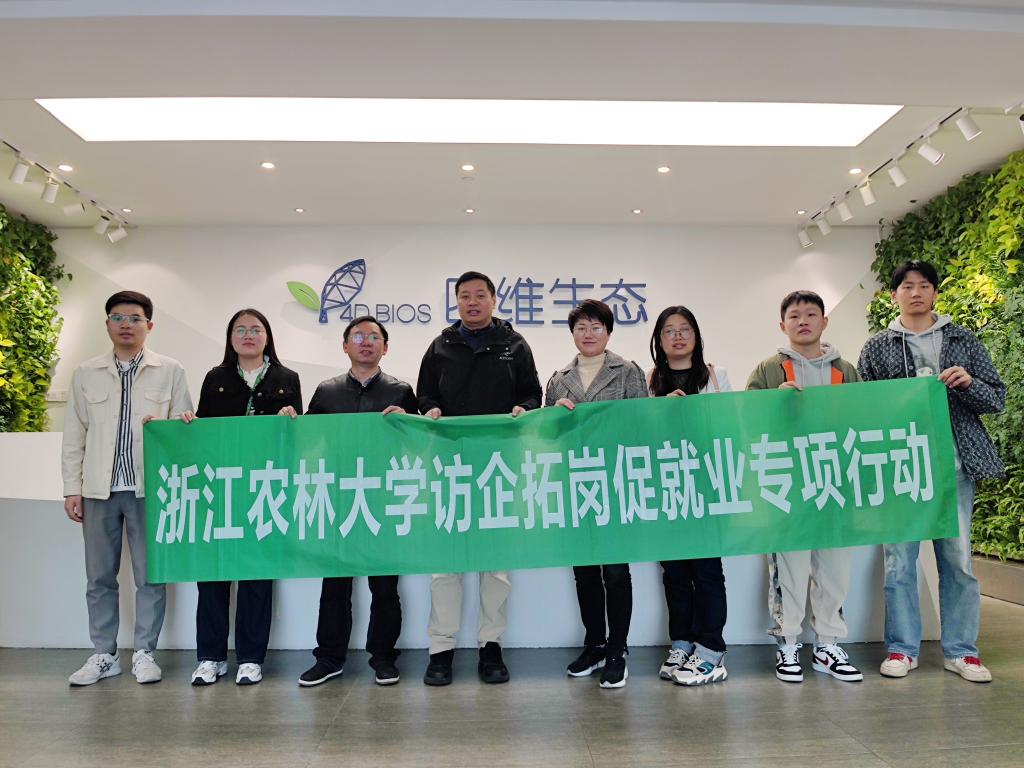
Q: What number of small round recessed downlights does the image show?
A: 10